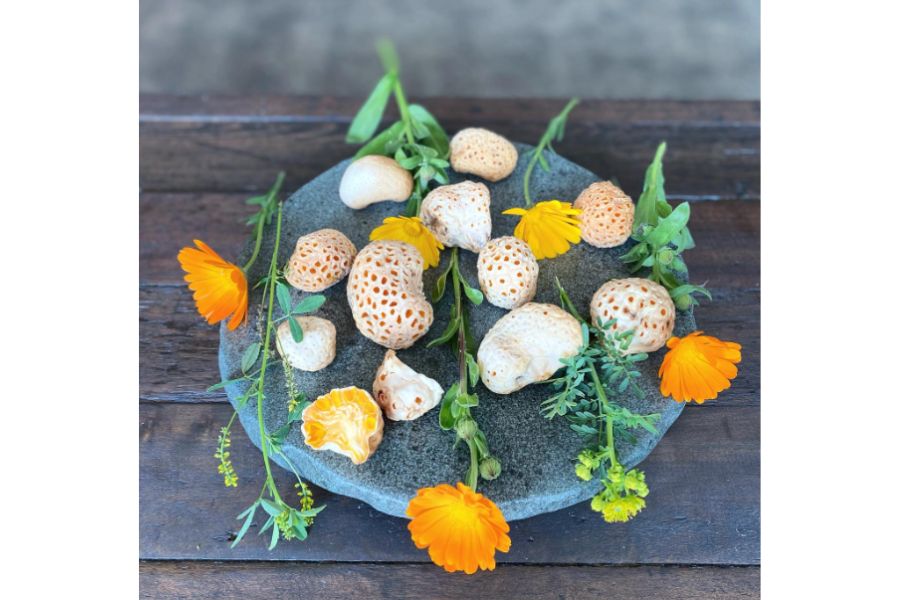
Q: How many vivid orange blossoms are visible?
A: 3